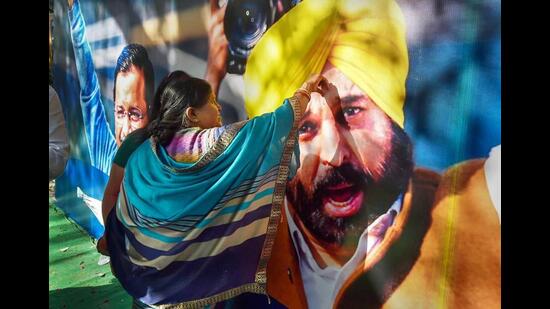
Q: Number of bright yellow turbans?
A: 1